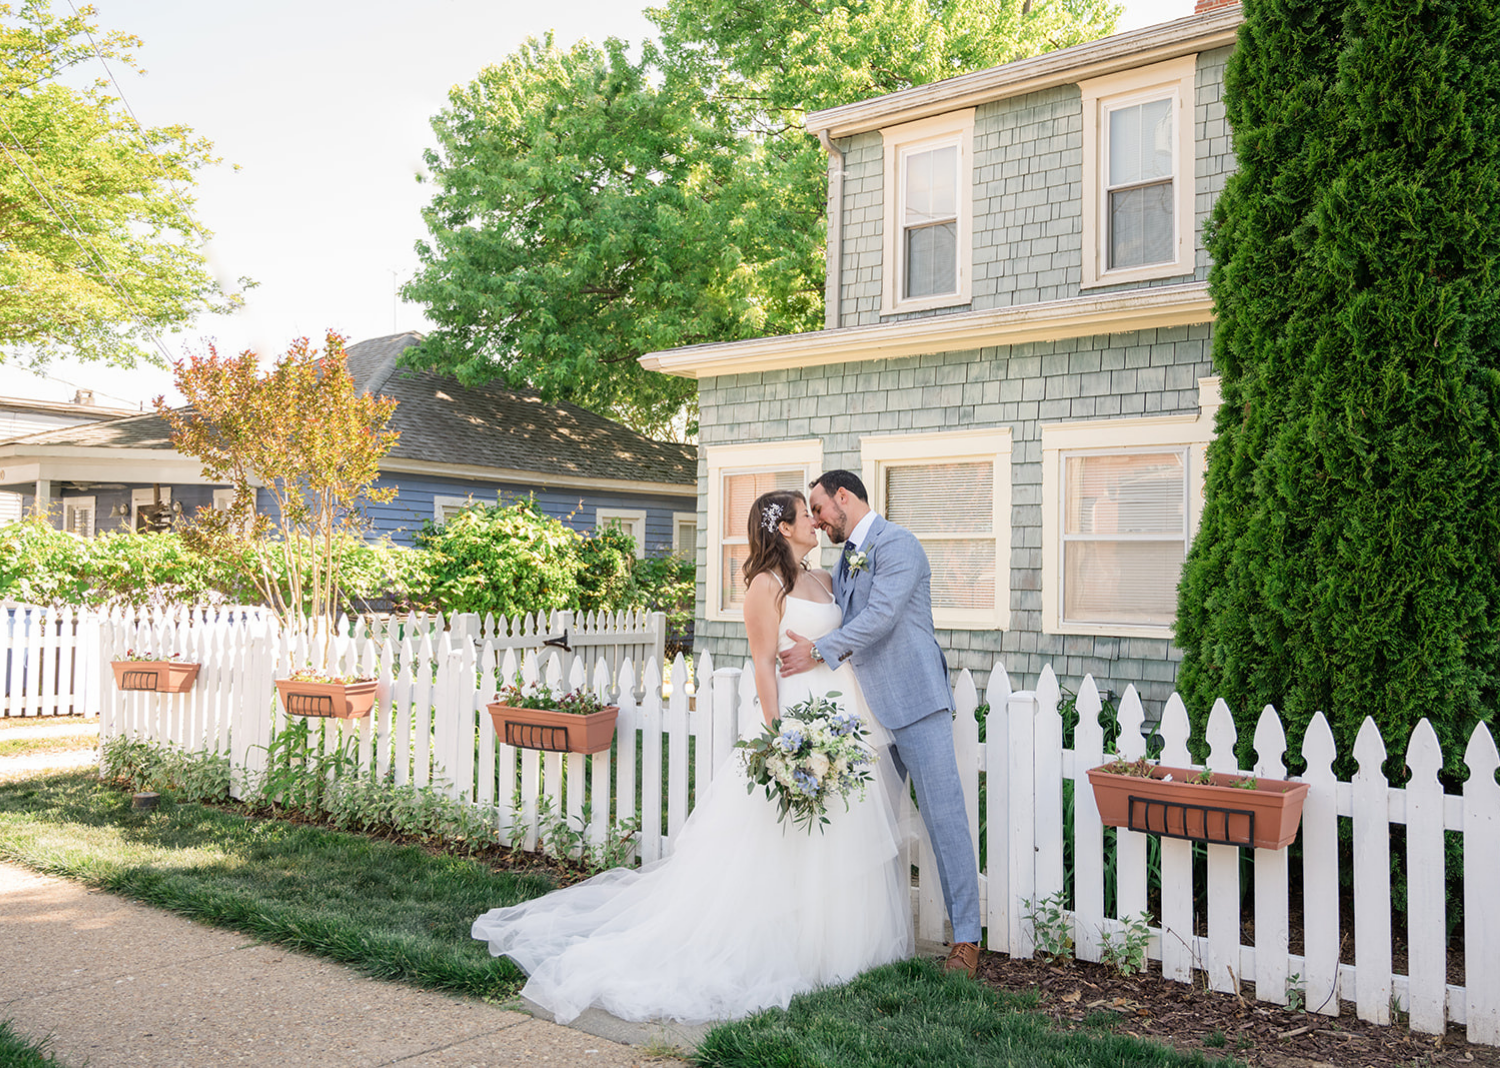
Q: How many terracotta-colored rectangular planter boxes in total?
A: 4